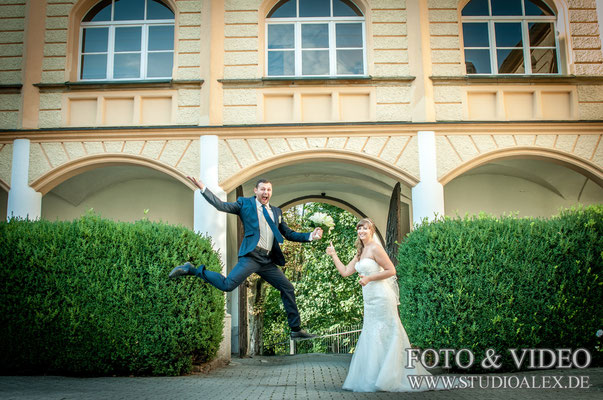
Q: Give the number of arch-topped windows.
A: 3